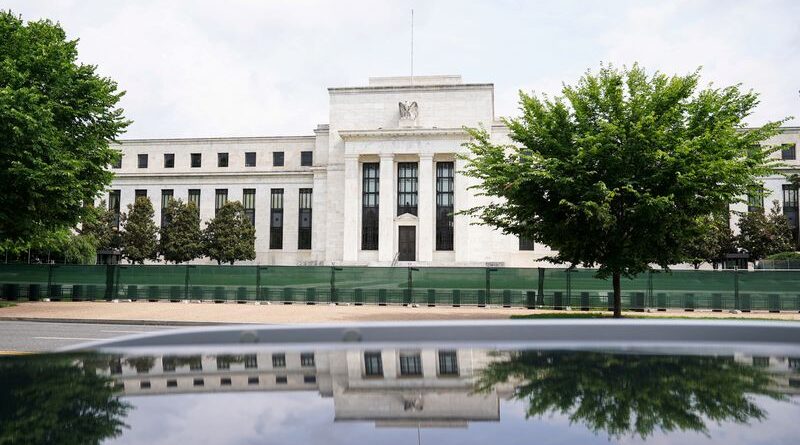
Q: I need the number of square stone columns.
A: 4